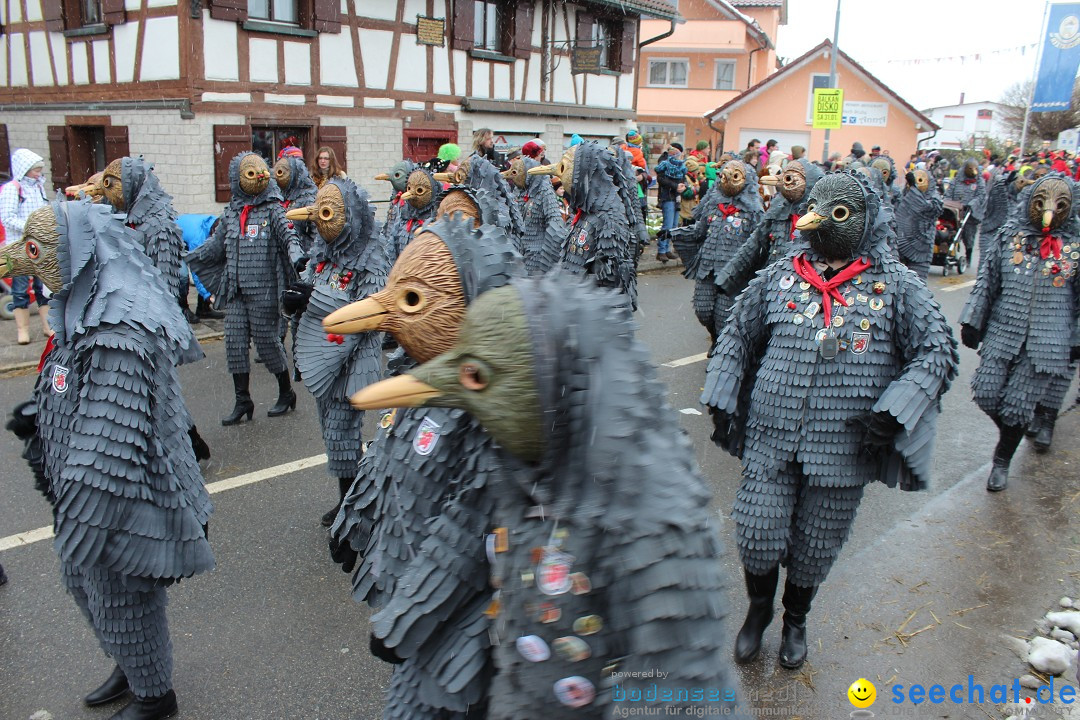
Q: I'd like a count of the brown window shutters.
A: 13